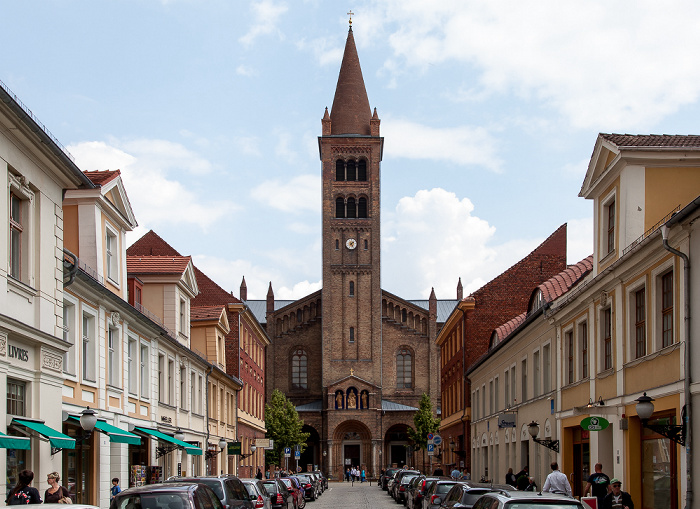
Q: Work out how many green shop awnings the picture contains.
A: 4